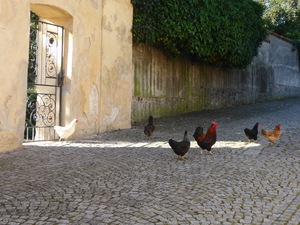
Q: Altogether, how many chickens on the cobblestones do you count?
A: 6